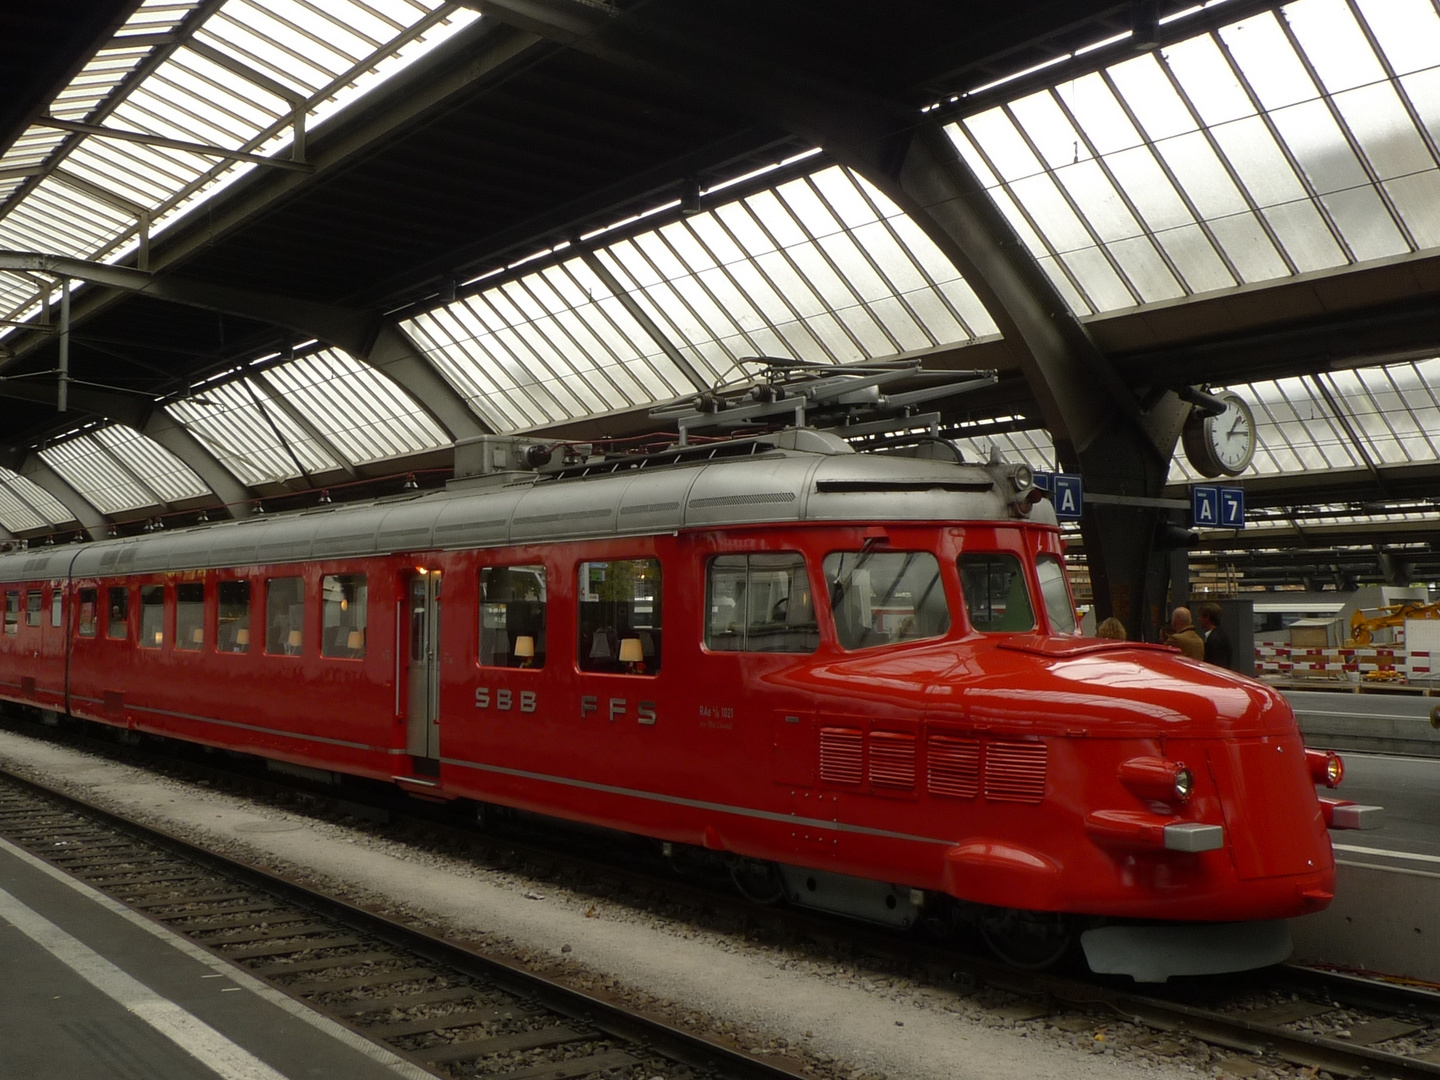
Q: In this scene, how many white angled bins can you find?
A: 0